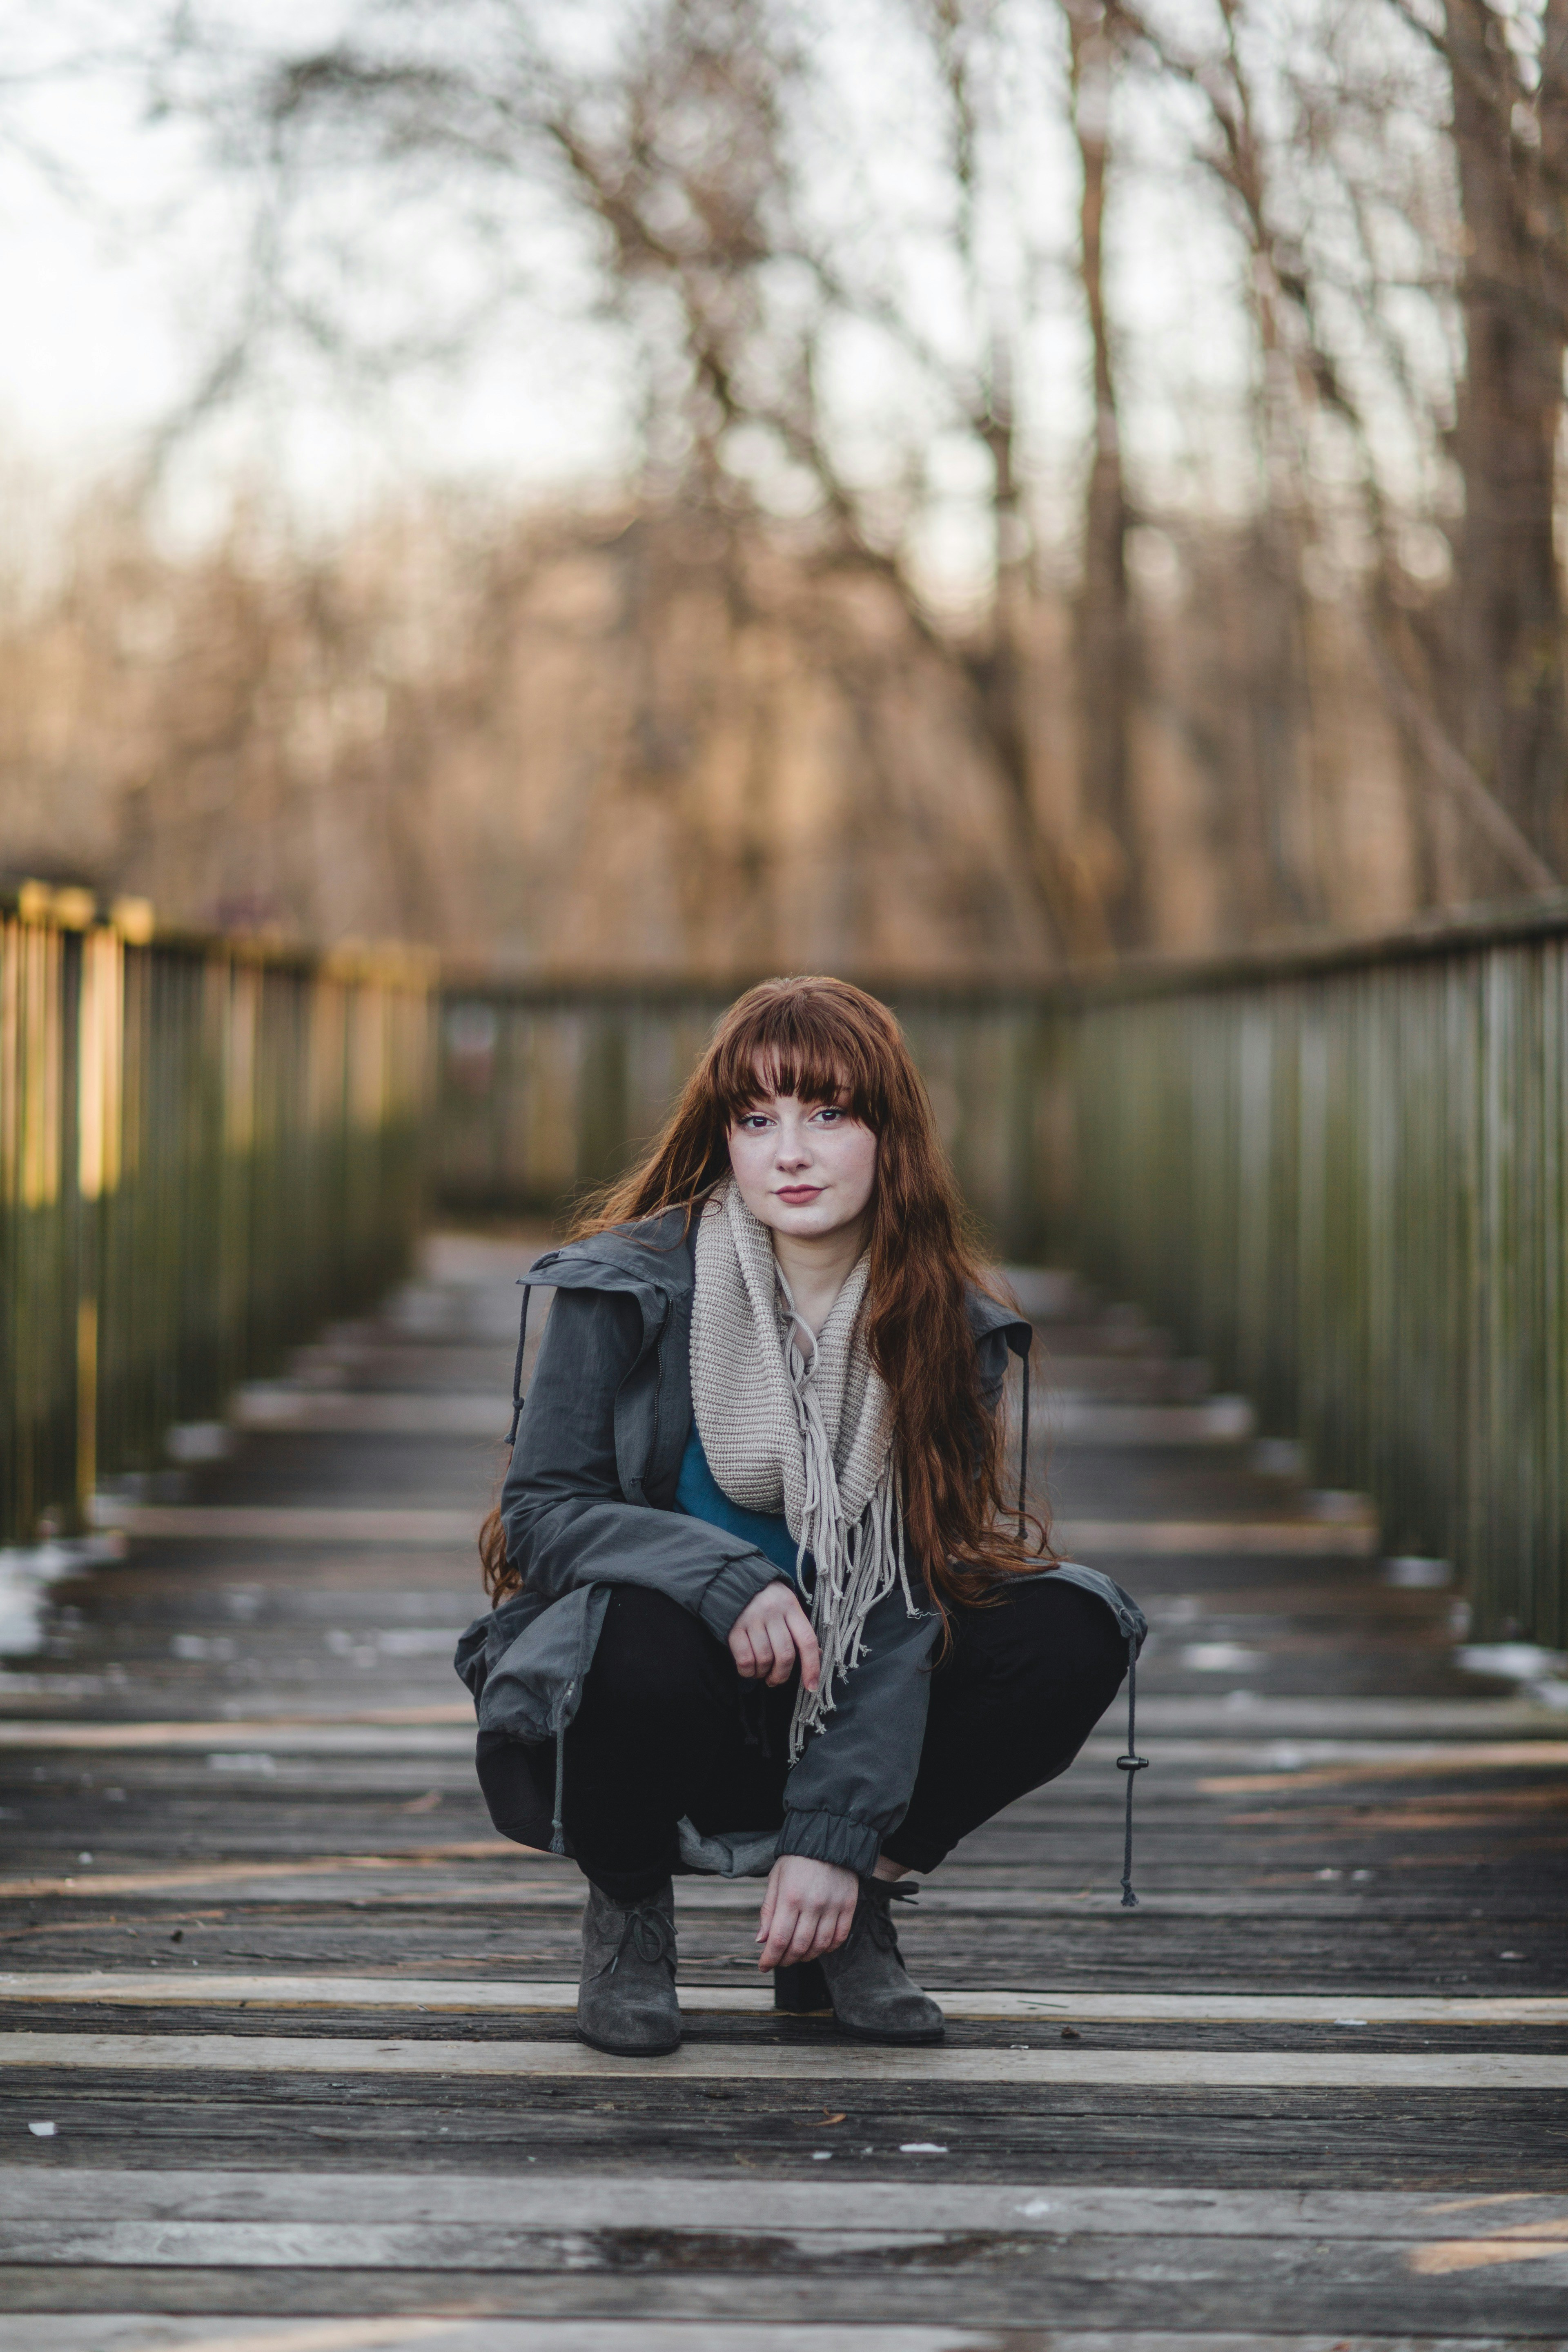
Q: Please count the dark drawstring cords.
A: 4